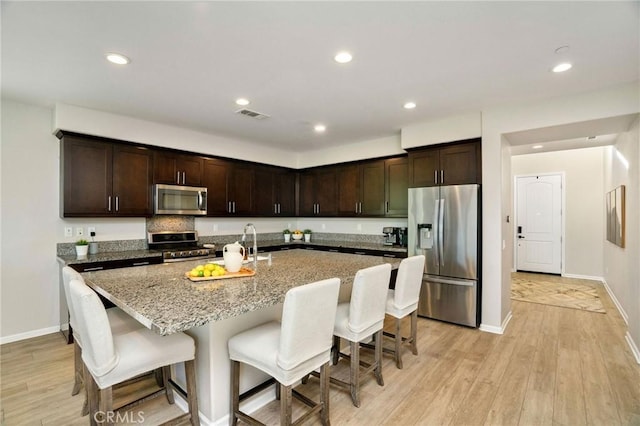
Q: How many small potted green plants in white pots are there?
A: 3